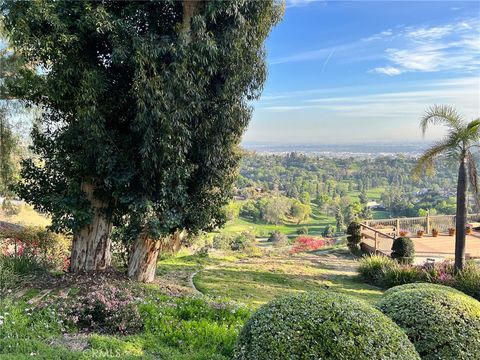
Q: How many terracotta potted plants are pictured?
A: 5